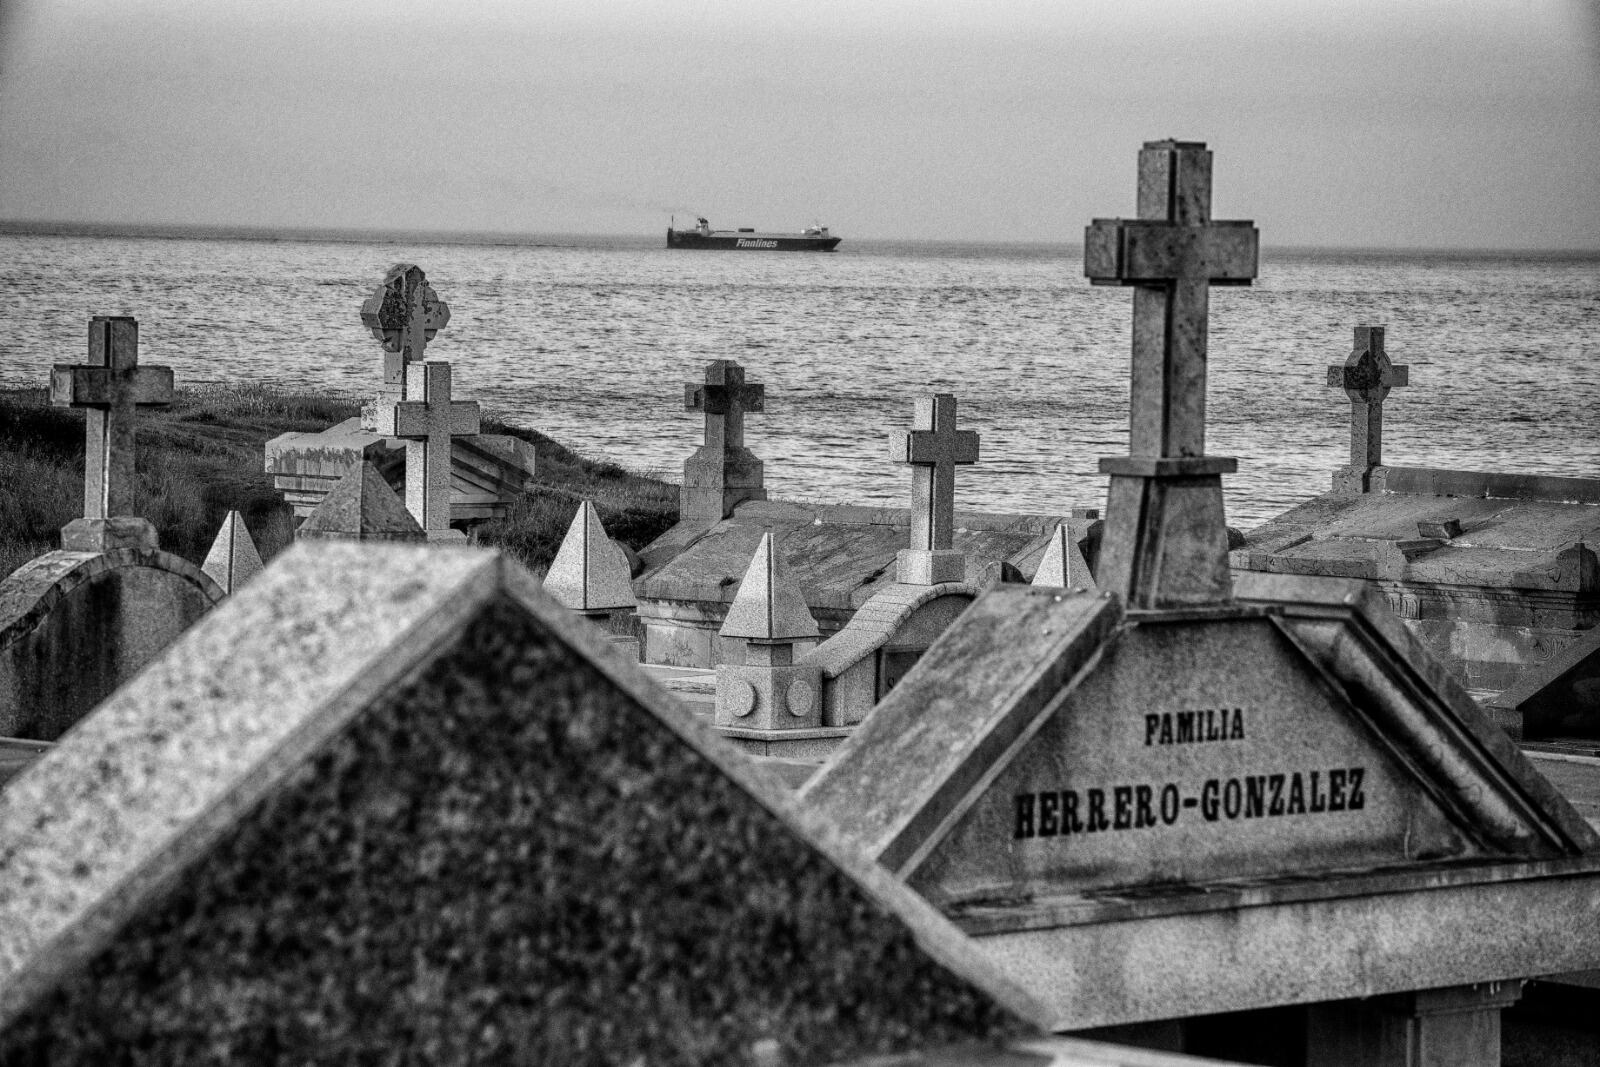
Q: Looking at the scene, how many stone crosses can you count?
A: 7